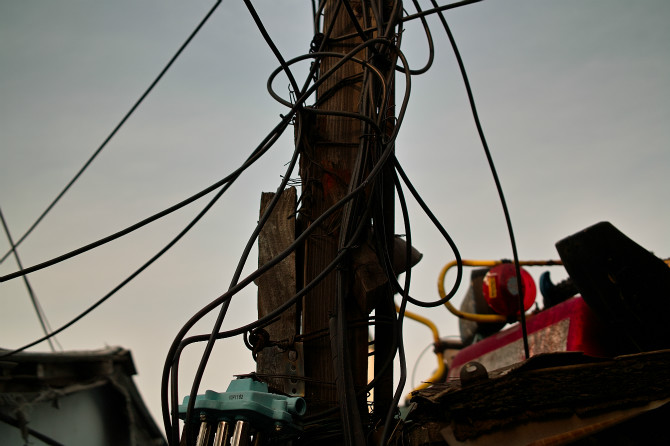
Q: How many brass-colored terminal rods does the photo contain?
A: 3